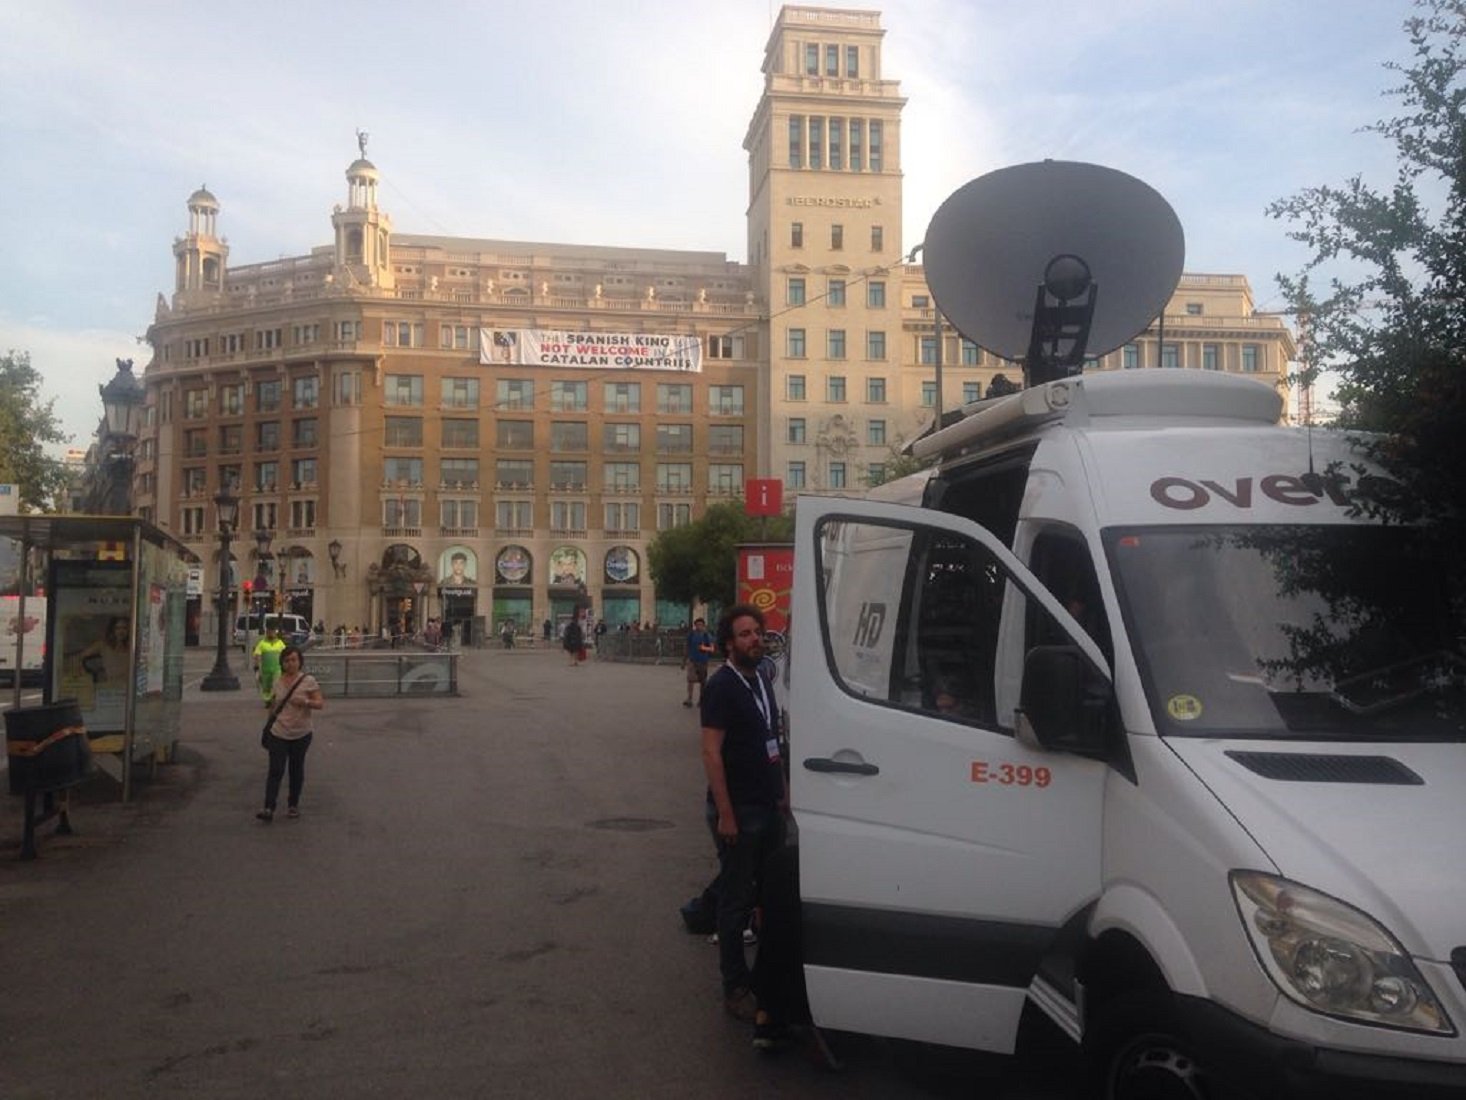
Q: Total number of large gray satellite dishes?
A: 1